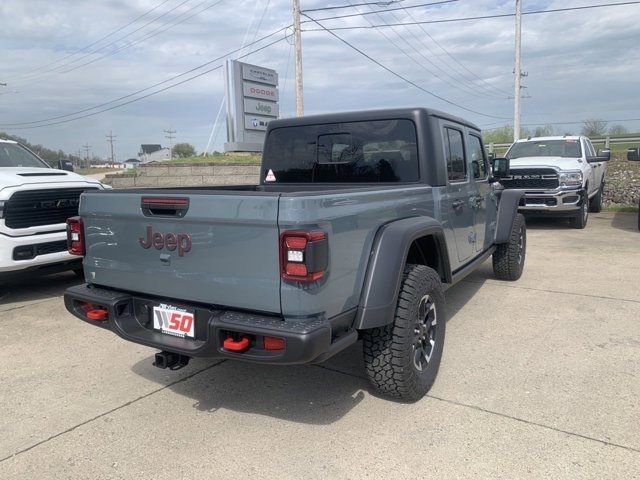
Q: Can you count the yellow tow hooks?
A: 0